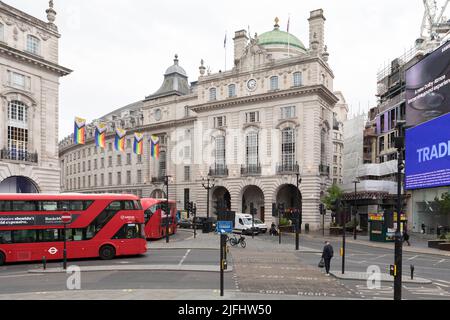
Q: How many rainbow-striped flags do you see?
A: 5